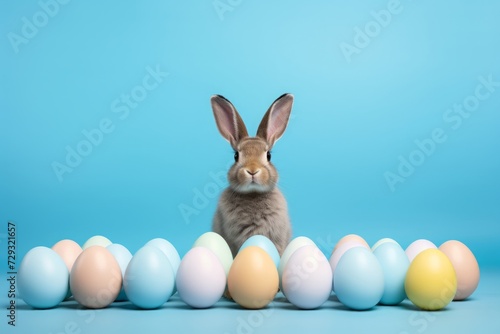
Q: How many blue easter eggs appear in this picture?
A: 7